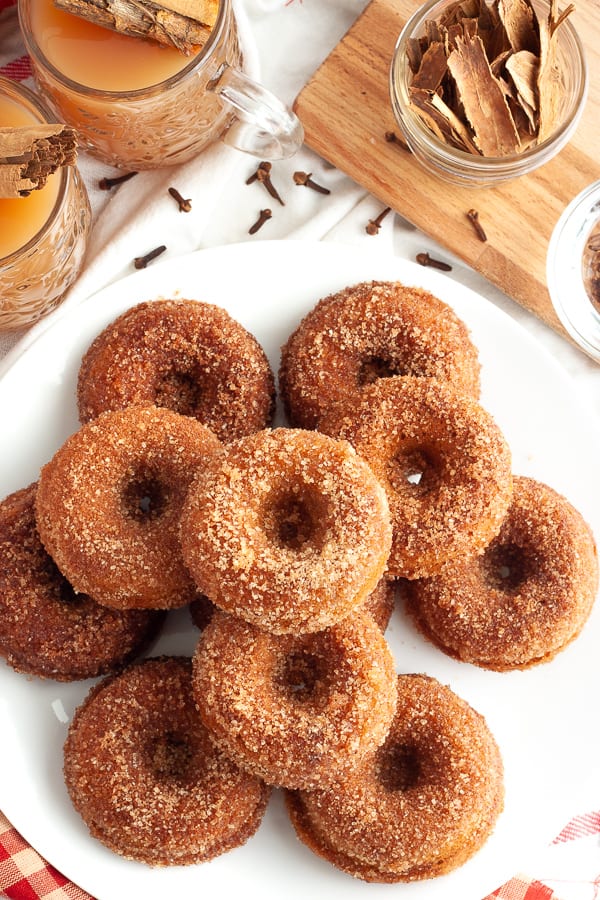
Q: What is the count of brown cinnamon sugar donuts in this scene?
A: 11